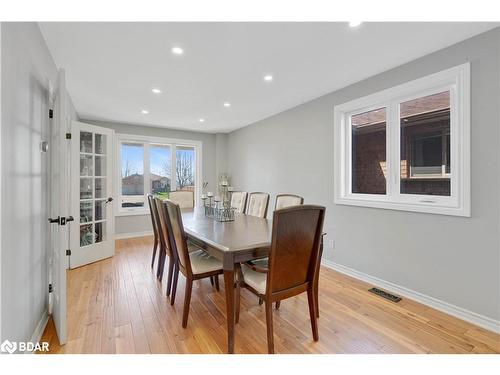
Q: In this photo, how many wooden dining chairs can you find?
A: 8